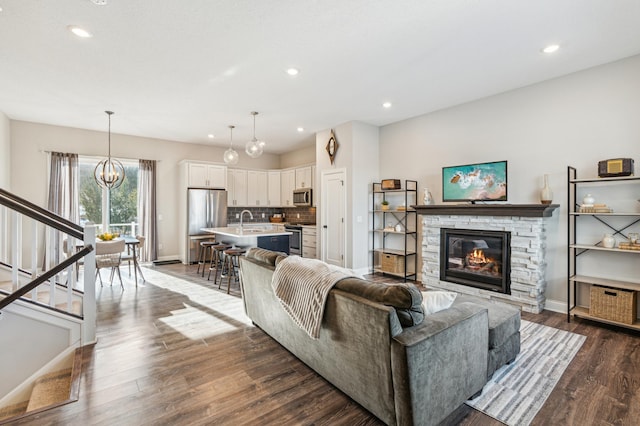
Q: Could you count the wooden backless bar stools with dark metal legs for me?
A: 3